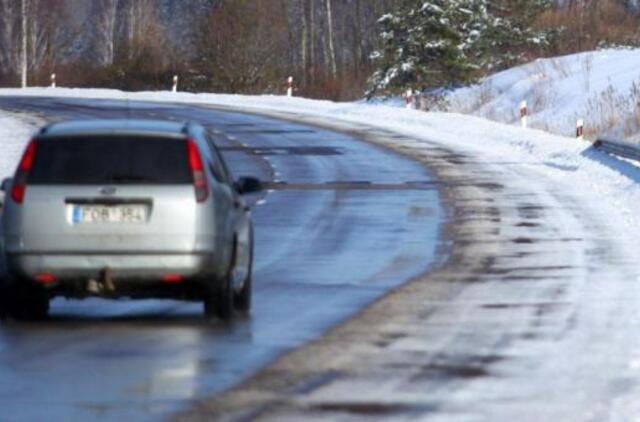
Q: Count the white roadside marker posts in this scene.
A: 6